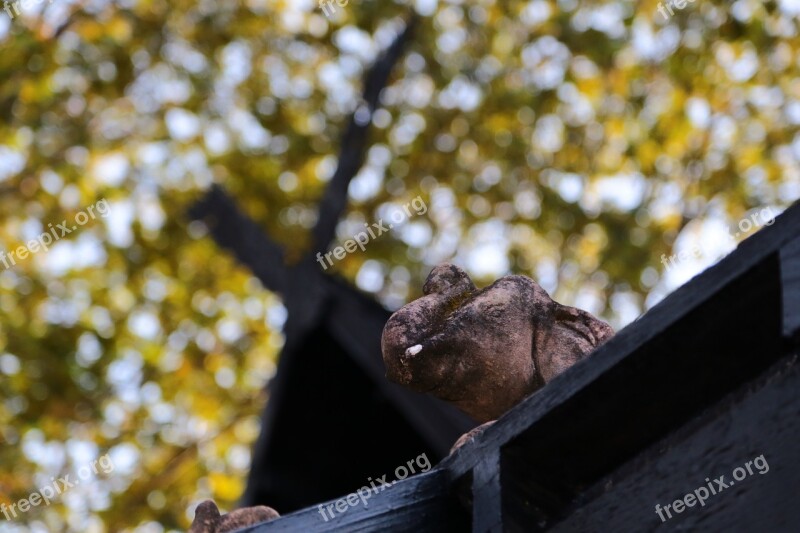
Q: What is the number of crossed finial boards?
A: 2